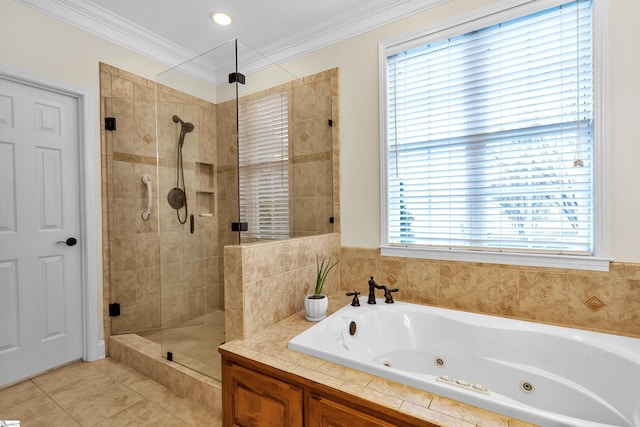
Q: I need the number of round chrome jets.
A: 2